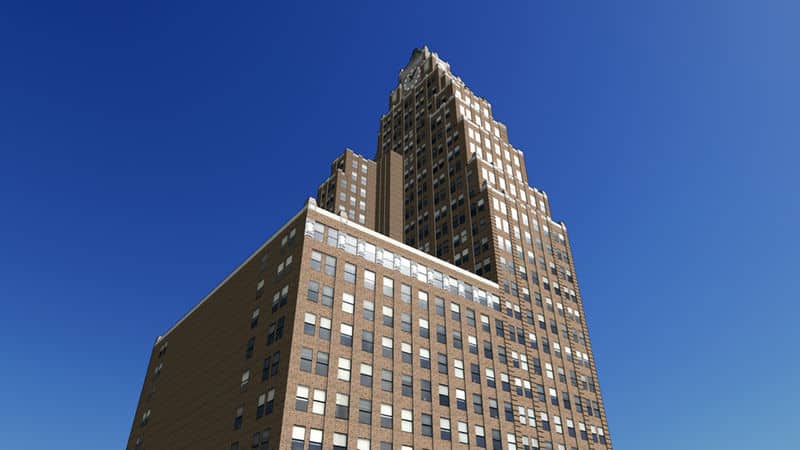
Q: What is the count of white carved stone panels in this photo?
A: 11